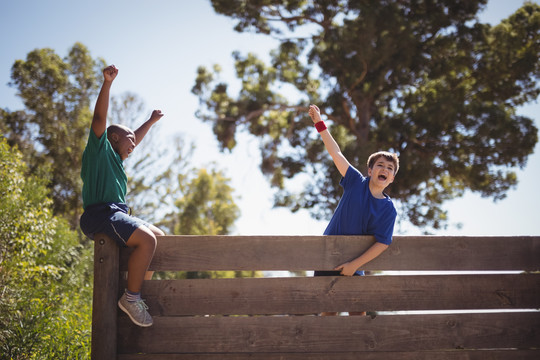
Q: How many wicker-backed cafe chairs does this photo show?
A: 0